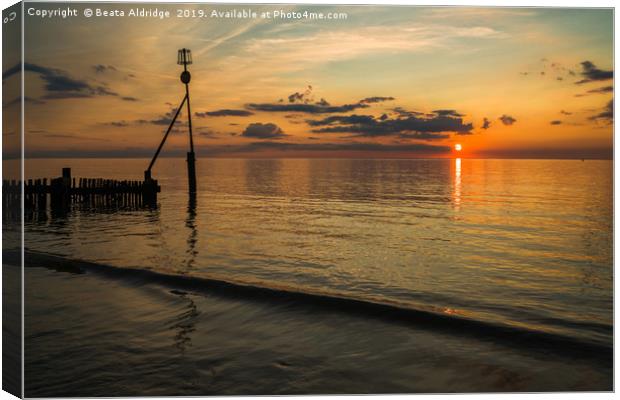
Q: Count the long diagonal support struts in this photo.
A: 1